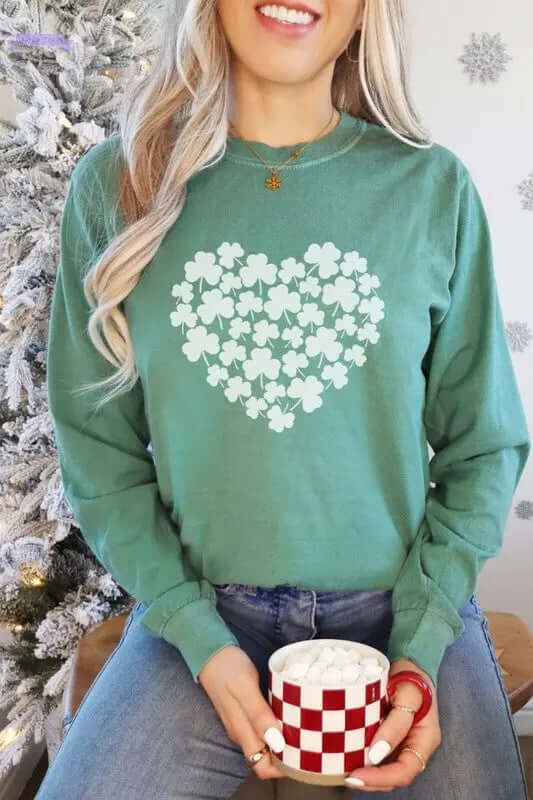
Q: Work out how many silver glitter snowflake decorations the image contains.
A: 4